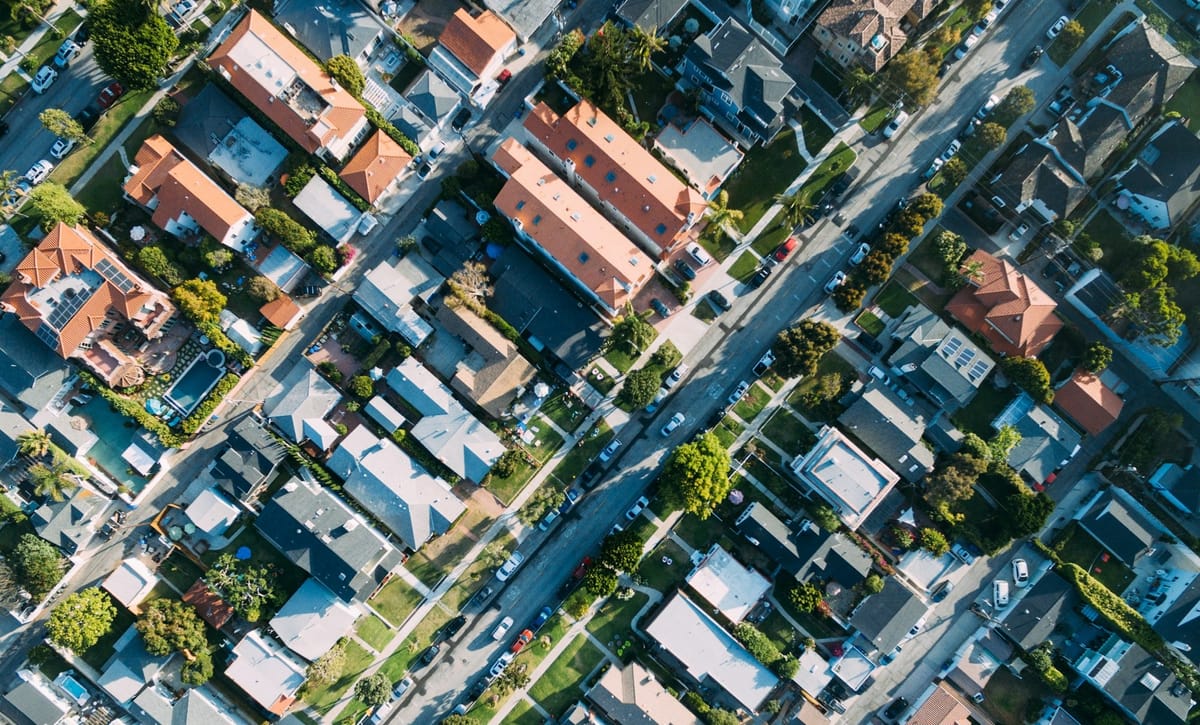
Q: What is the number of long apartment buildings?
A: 2